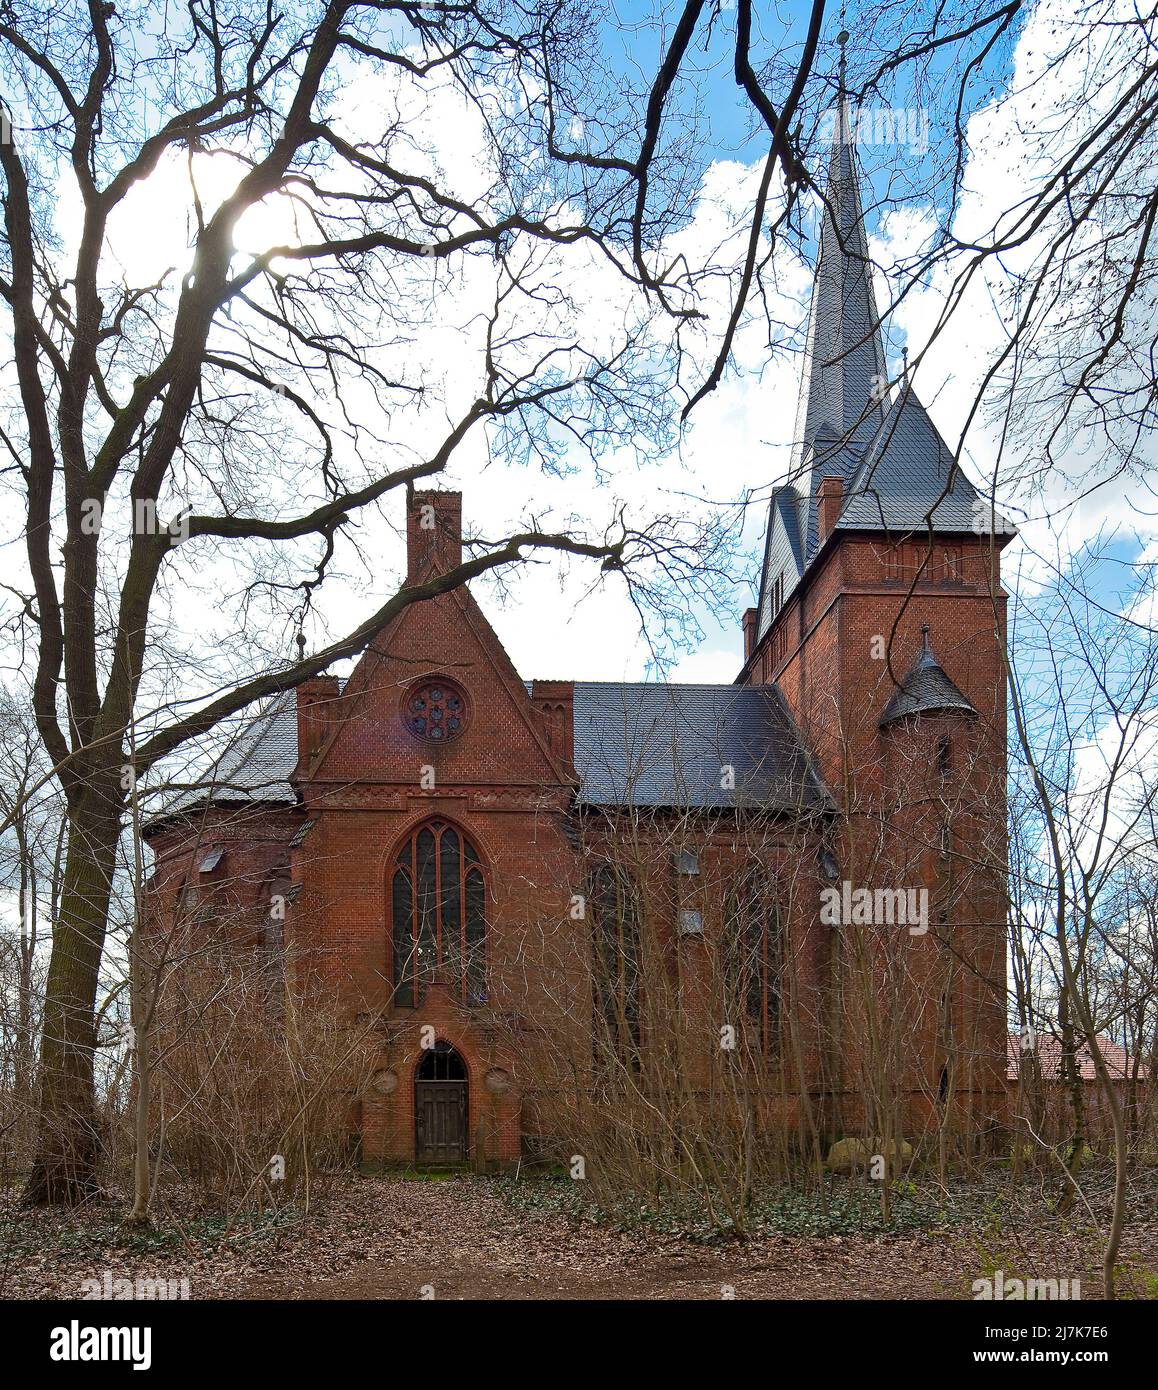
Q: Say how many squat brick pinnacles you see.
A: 2